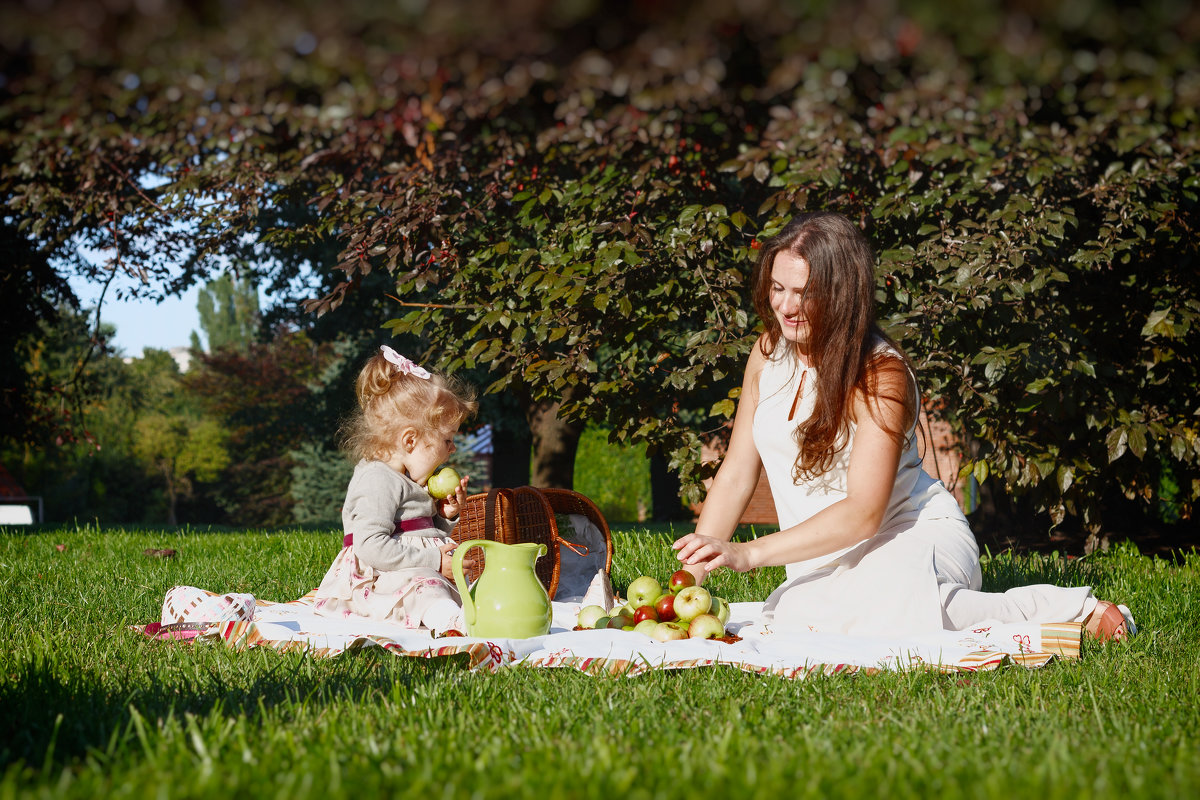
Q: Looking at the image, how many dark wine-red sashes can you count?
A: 1